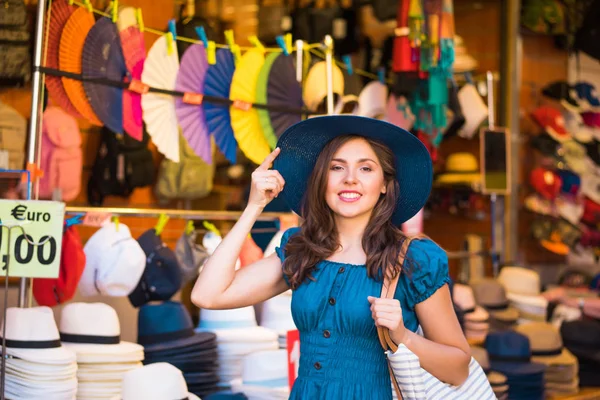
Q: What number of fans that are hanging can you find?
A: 10